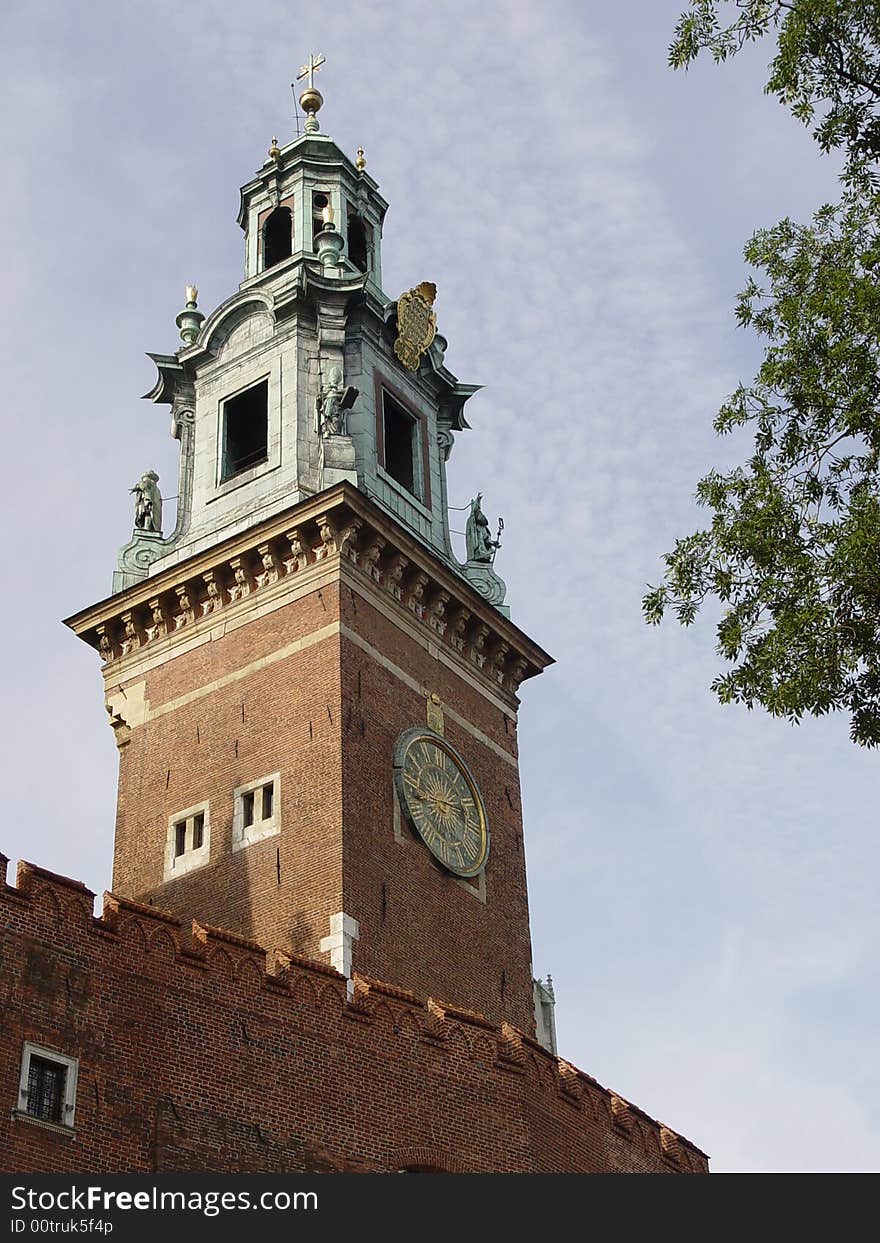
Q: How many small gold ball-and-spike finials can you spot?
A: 2